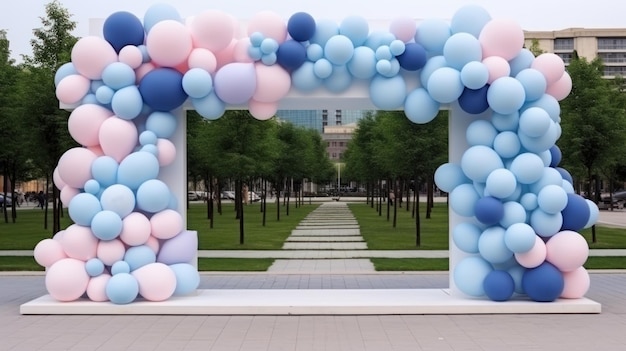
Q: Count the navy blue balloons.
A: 12